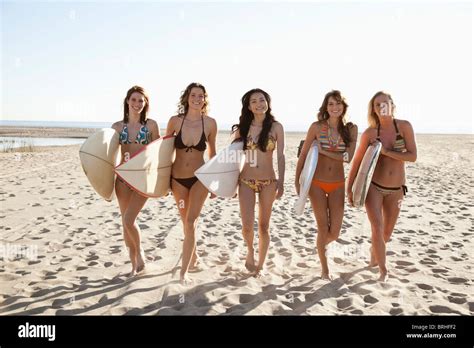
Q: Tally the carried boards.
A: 5